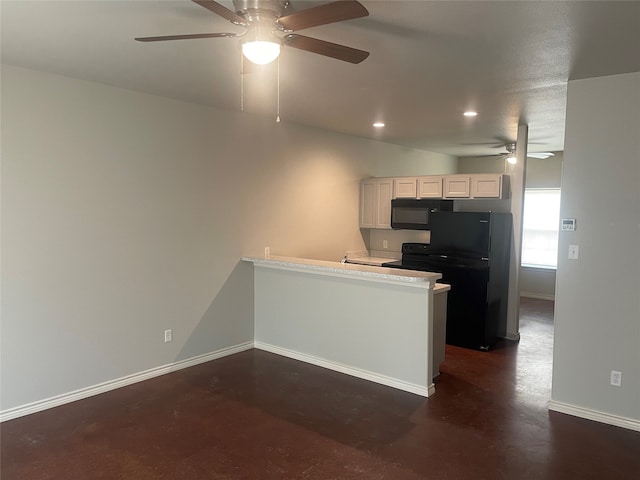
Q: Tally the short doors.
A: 4